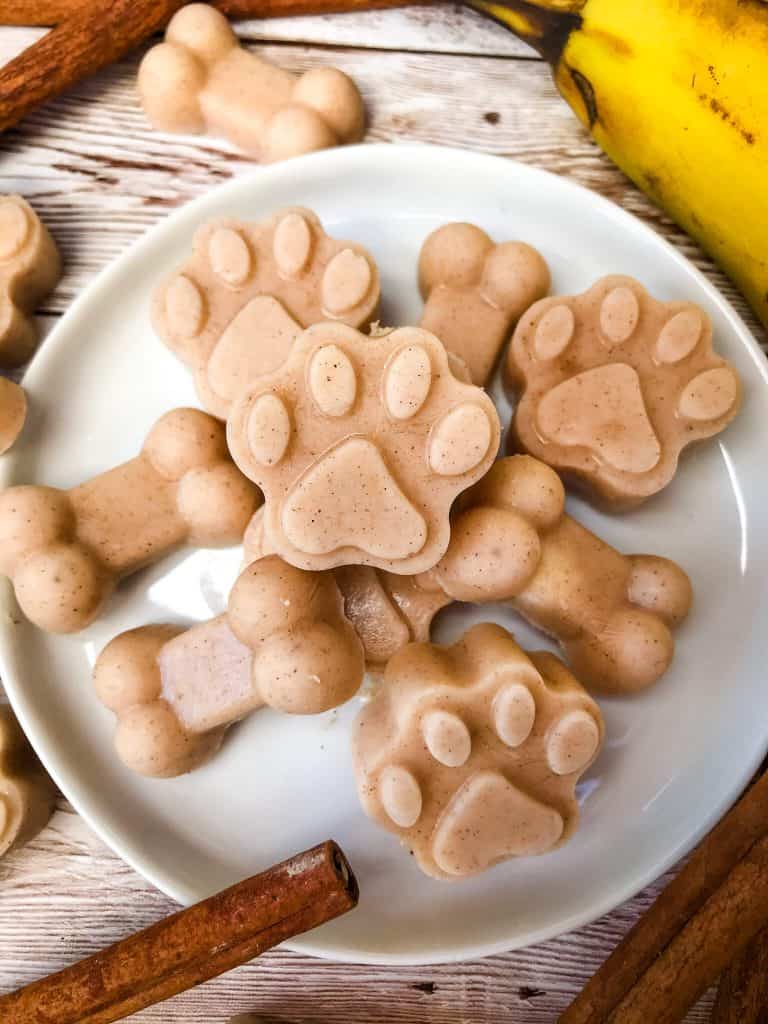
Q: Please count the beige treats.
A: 13